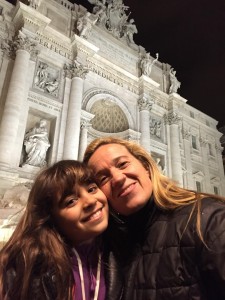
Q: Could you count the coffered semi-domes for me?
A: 1